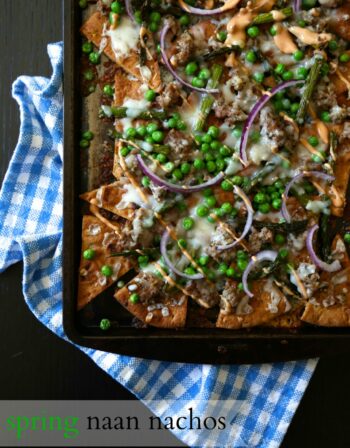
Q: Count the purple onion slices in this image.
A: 11